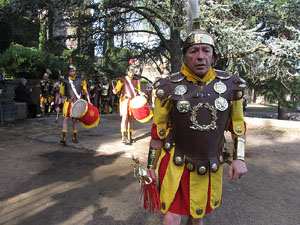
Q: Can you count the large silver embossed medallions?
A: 4